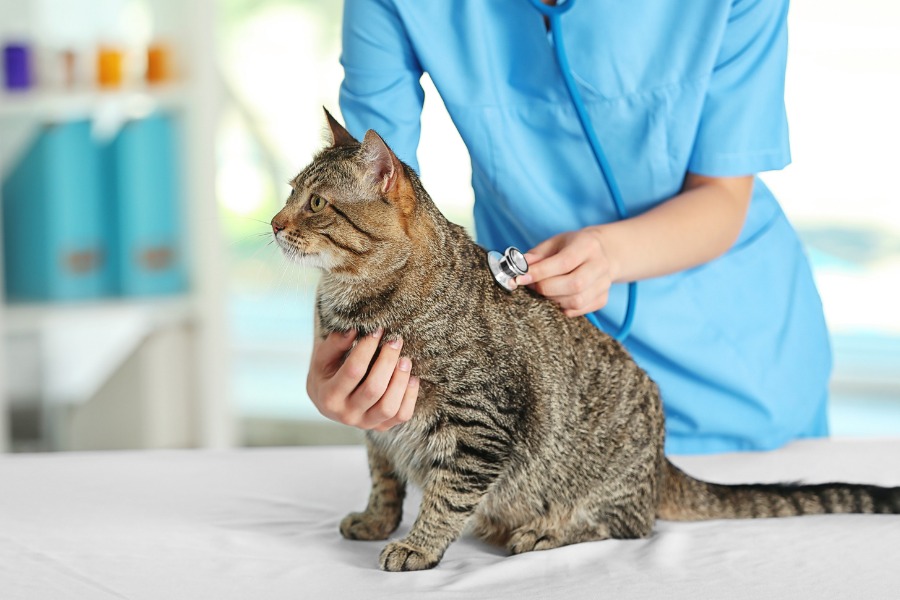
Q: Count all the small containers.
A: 4